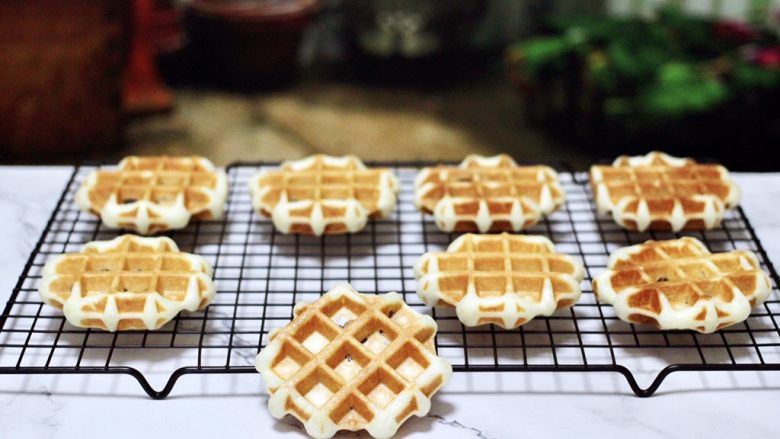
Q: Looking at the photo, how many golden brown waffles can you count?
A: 8